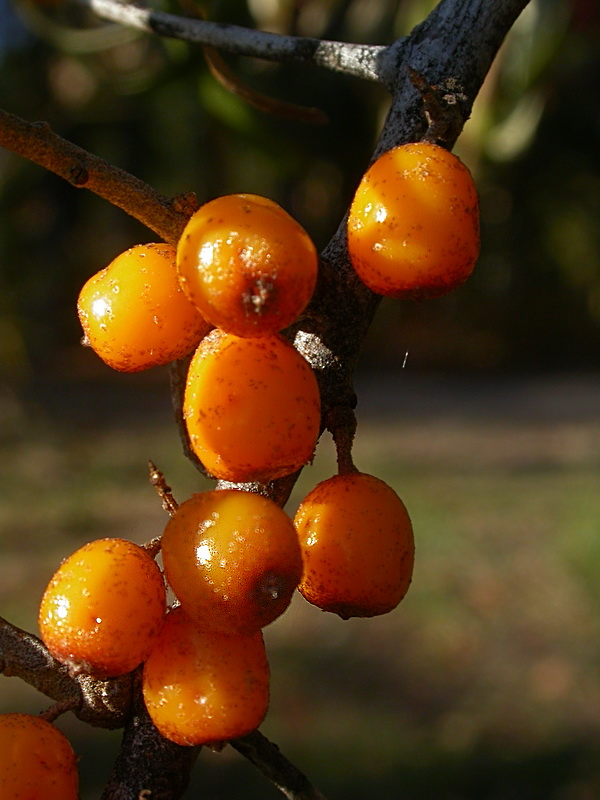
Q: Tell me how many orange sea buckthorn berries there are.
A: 9